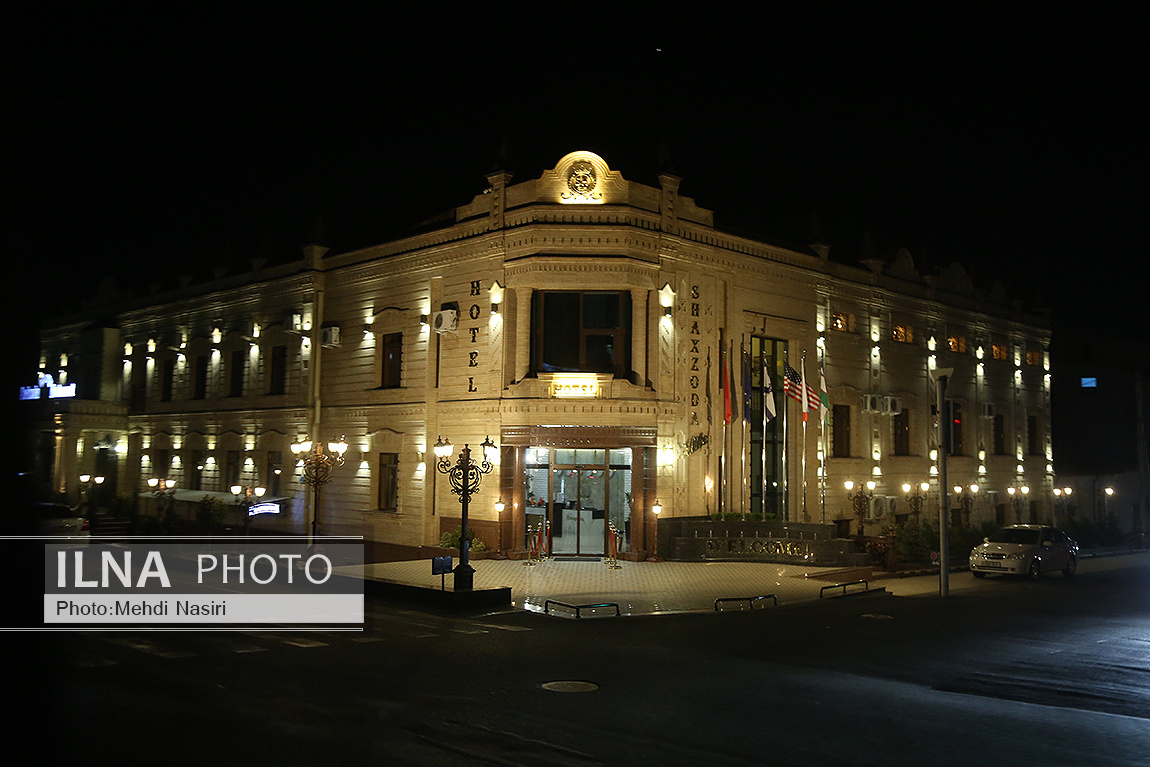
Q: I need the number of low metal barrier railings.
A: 3